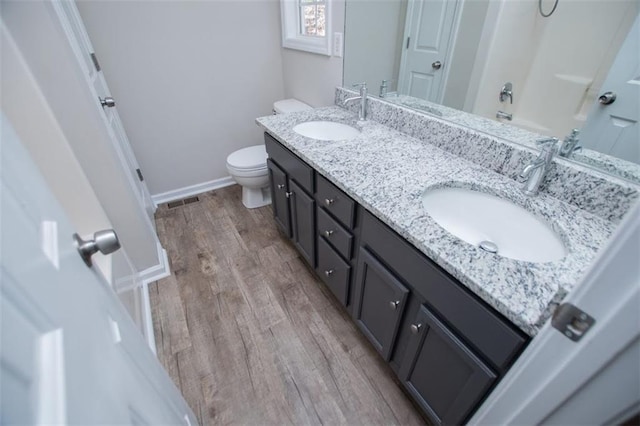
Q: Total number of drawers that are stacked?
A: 3